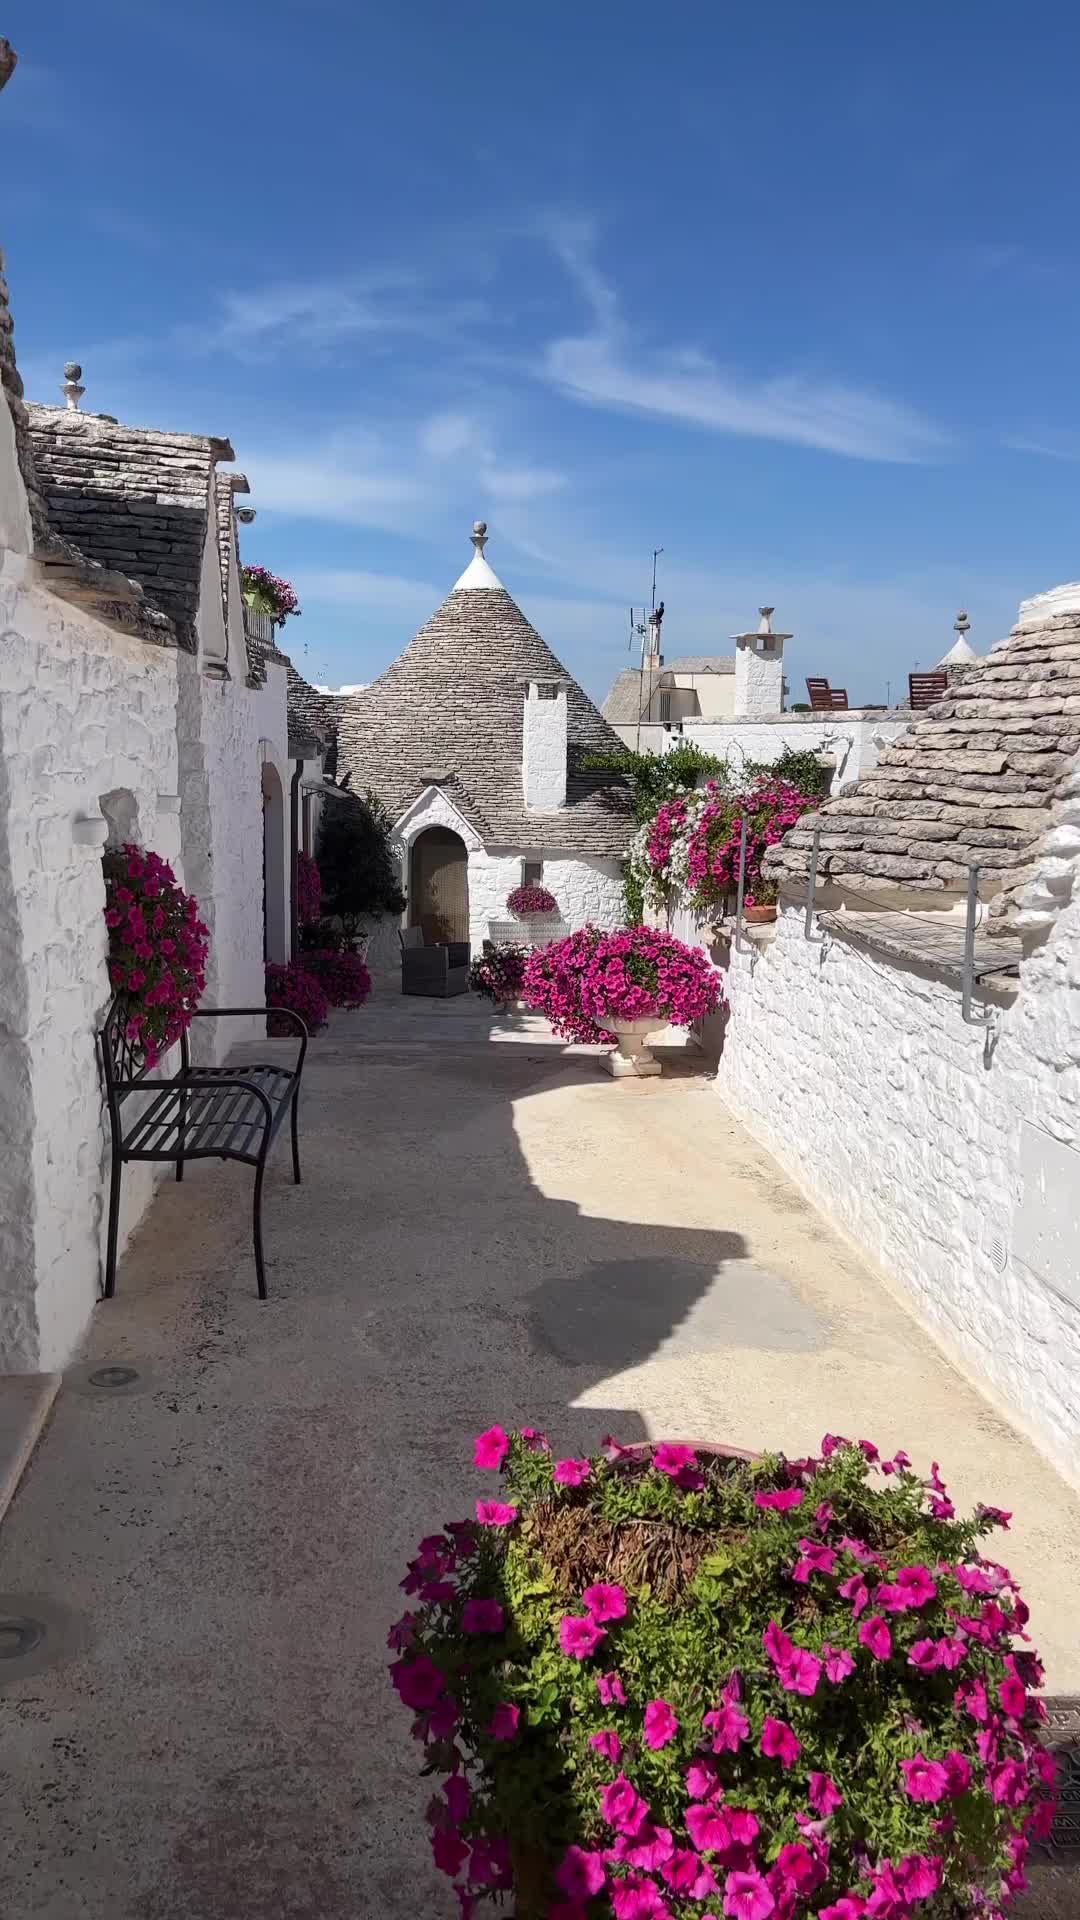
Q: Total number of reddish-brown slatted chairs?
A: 2